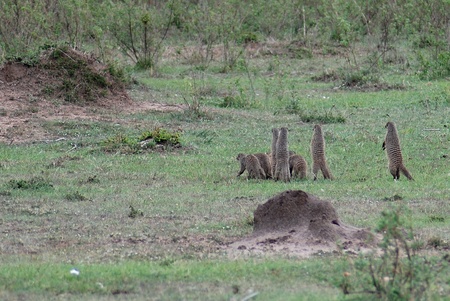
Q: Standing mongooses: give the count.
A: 4